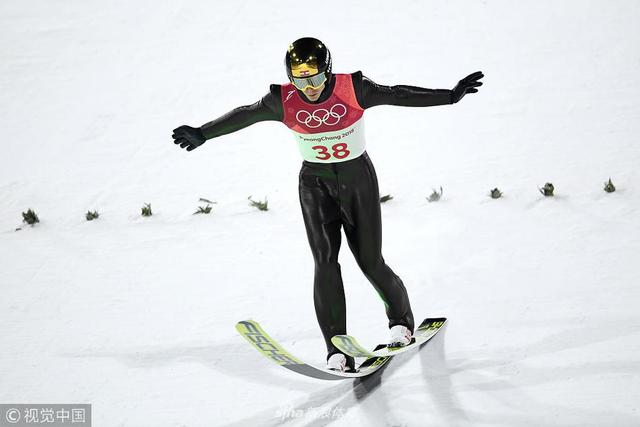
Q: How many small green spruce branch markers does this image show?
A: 10